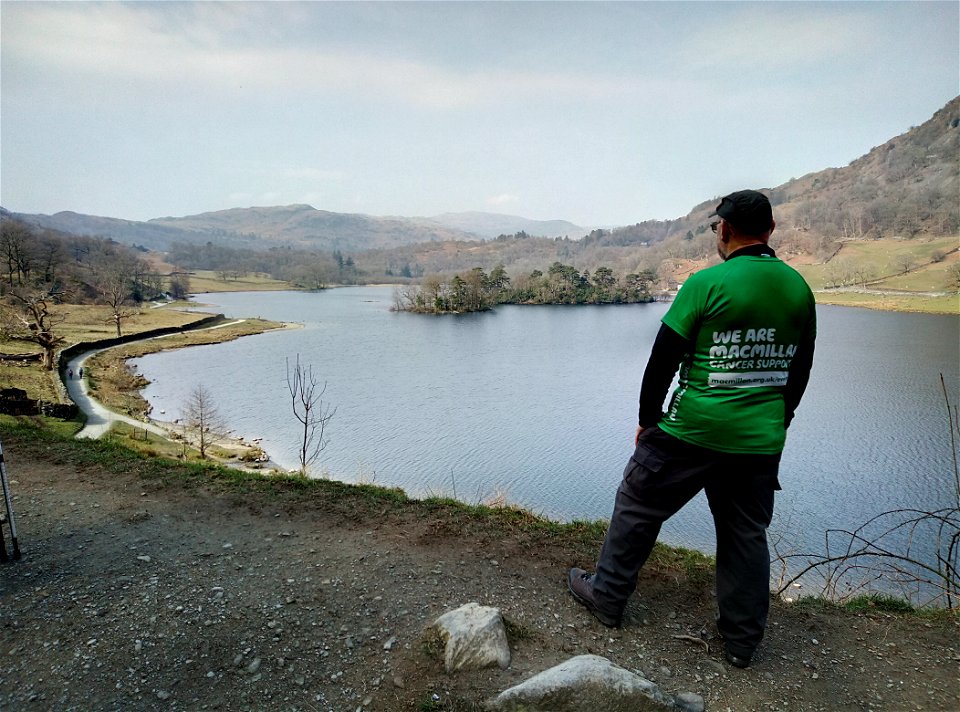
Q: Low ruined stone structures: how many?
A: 1